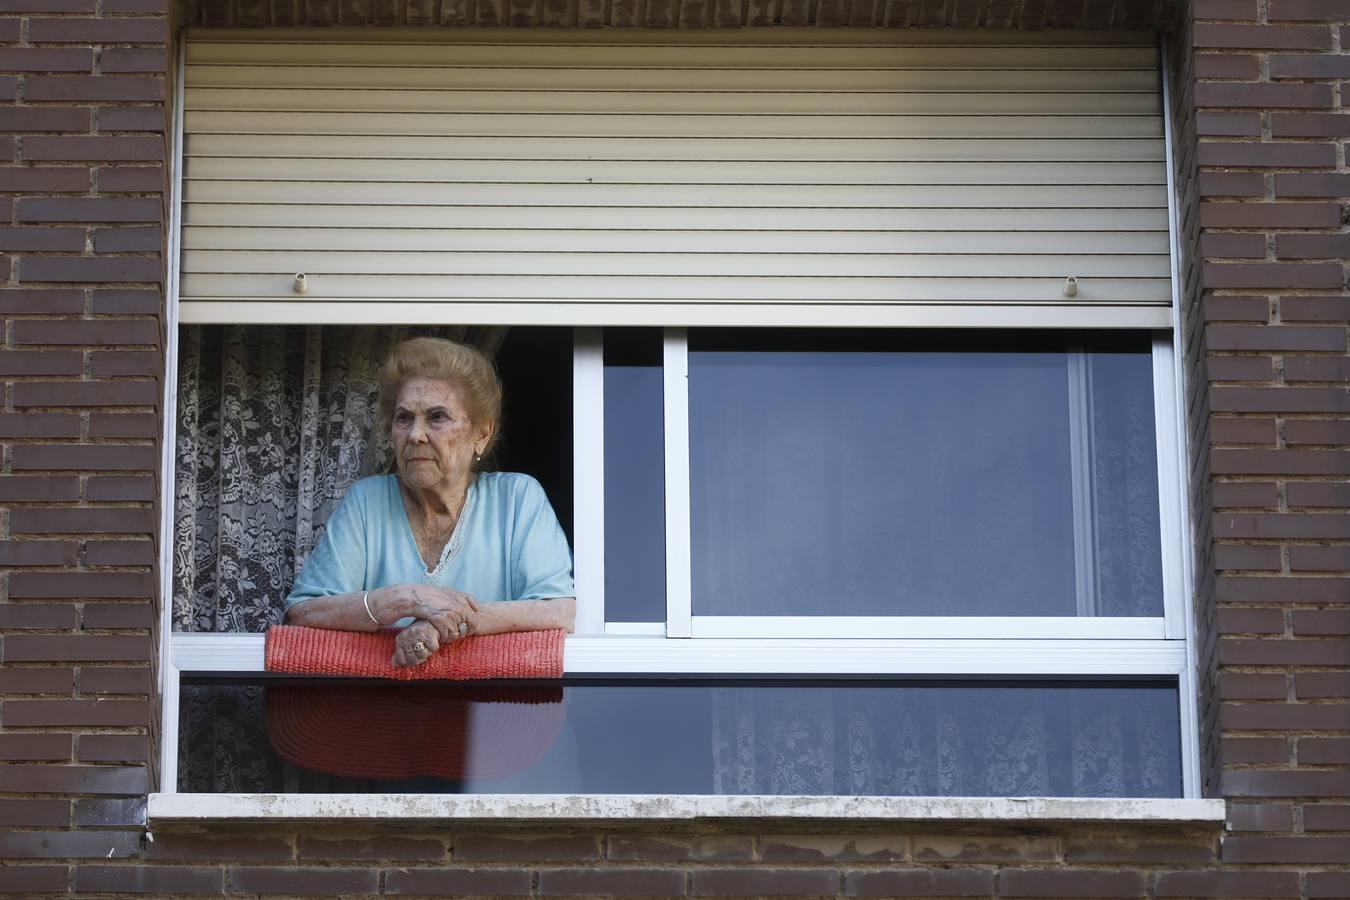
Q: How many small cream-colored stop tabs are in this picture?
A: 2